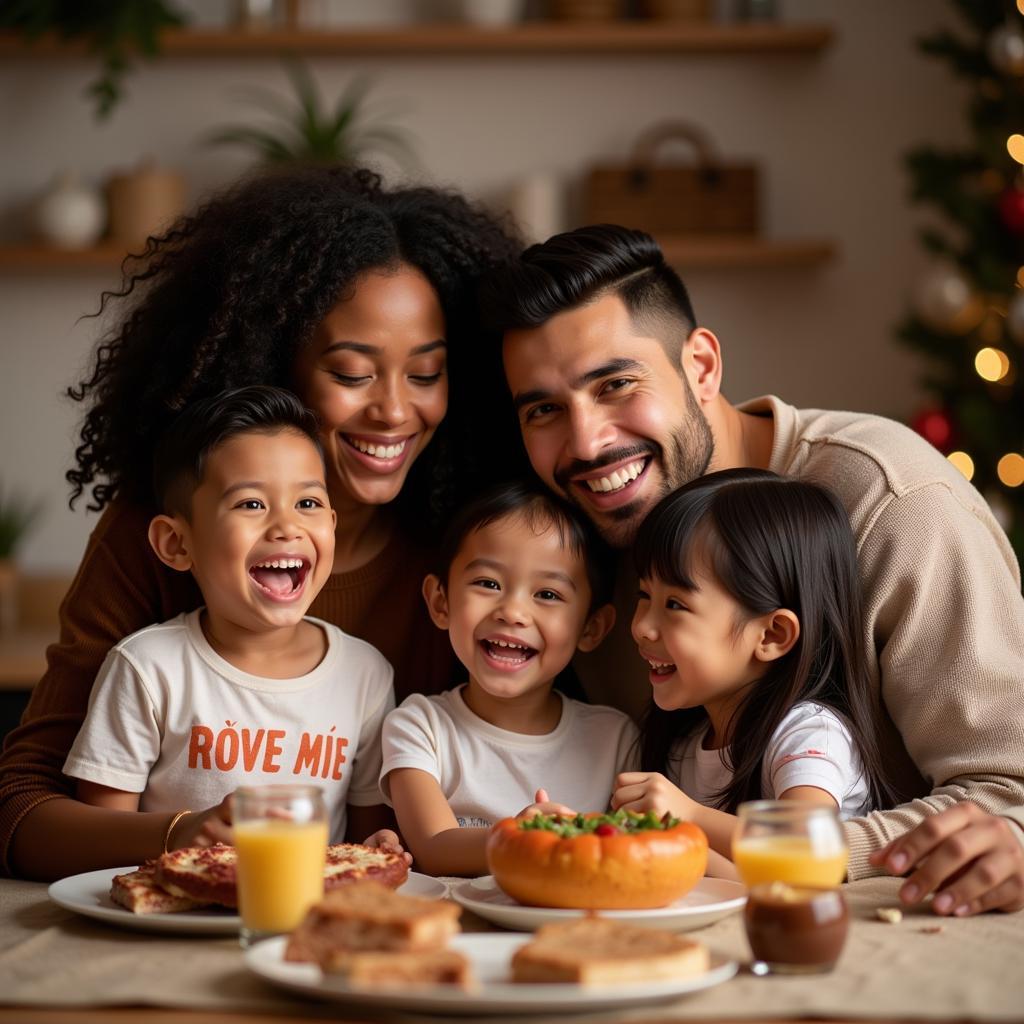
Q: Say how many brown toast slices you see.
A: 3